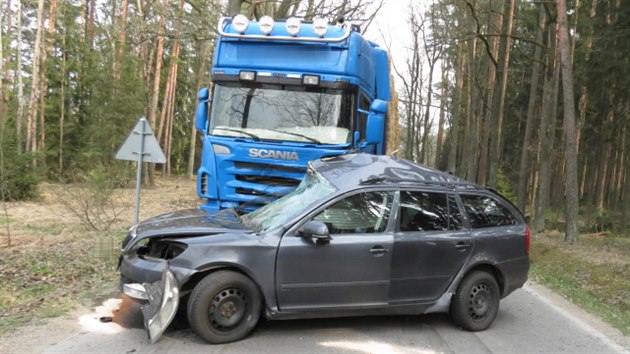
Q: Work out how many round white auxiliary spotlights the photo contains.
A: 4